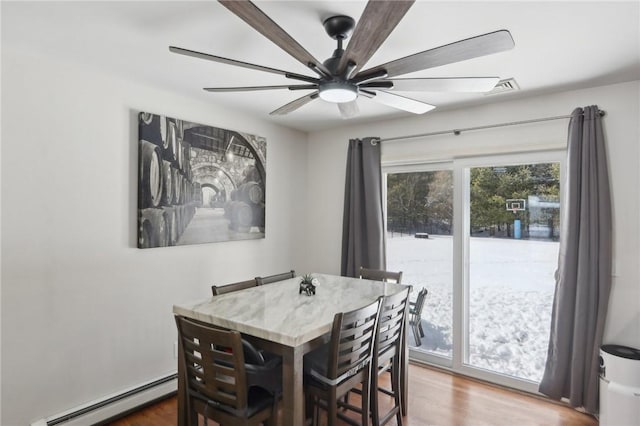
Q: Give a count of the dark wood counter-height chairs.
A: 6